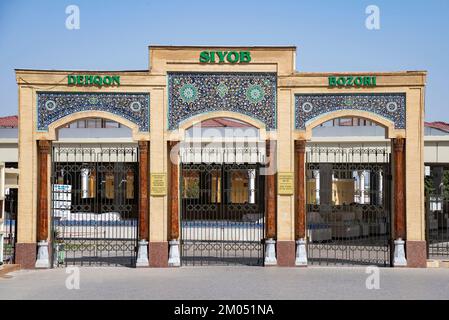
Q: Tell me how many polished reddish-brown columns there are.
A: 6